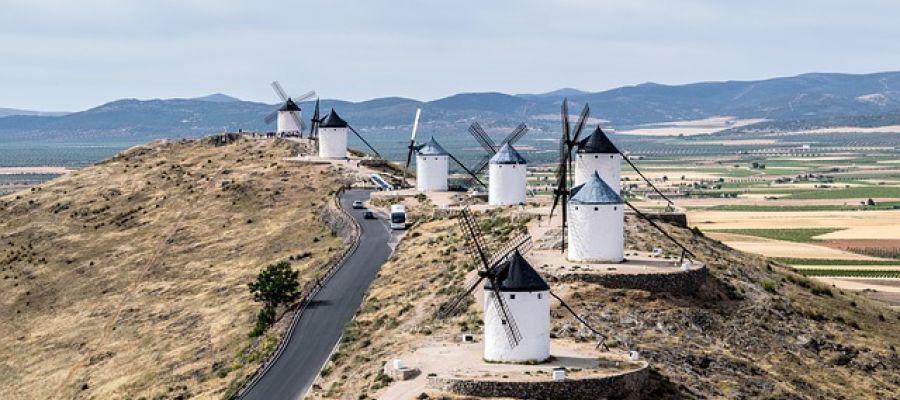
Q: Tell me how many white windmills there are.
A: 7